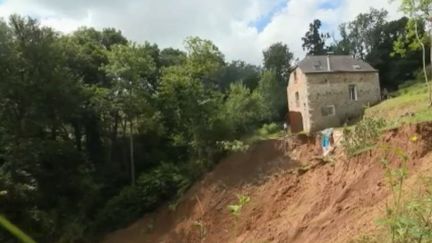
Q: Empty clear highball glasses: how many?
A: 0